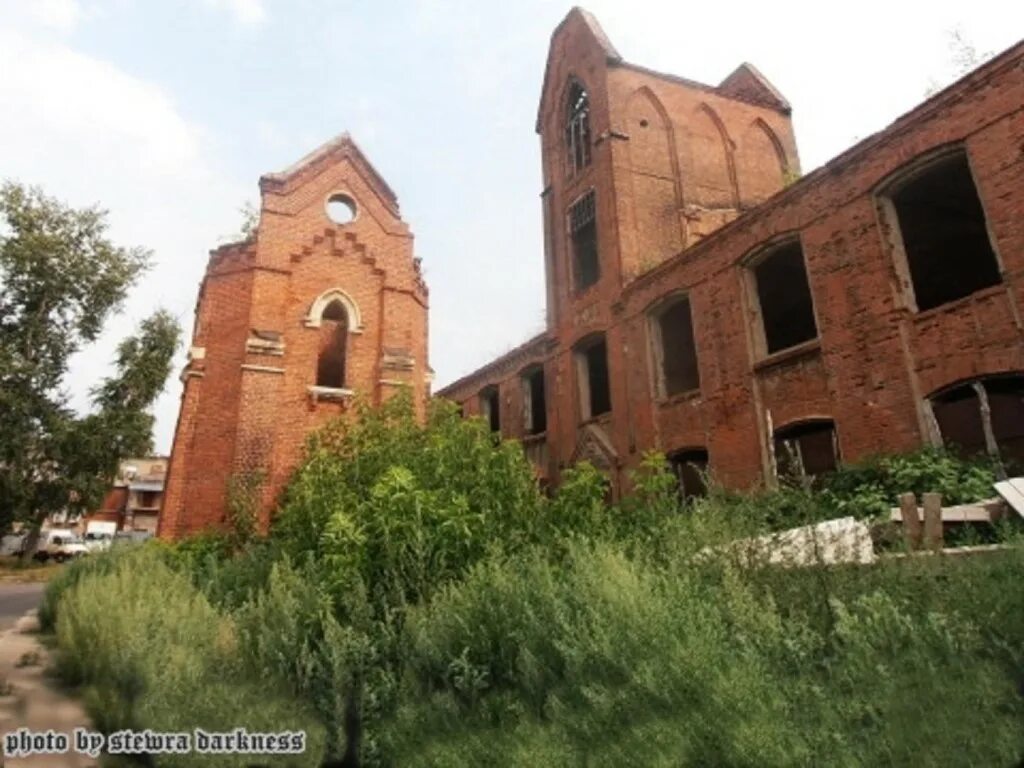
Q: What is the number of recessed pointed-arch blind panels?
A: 3